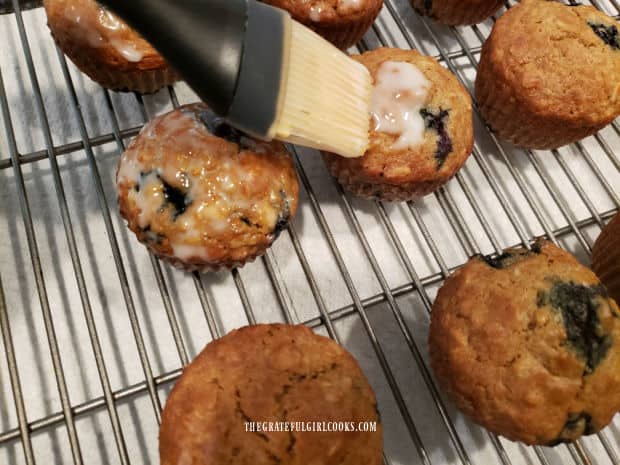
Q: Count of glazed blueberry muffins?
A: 4